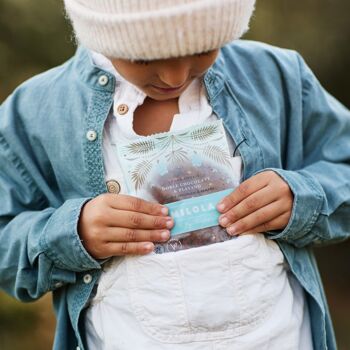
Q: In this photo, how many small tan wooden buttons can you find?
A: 2